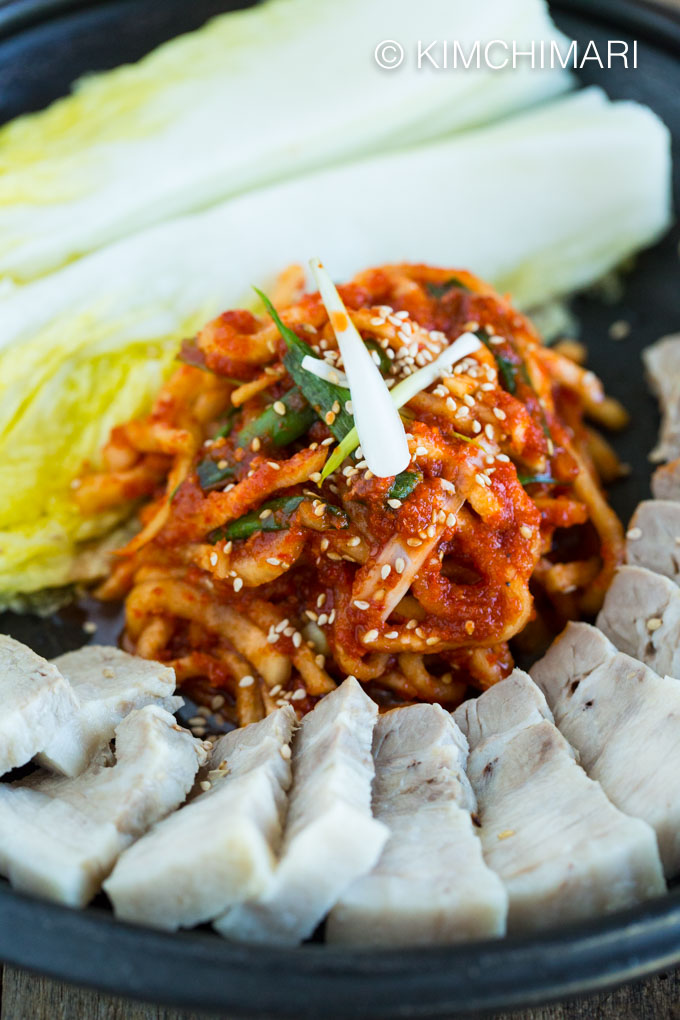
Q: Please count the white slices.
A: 12